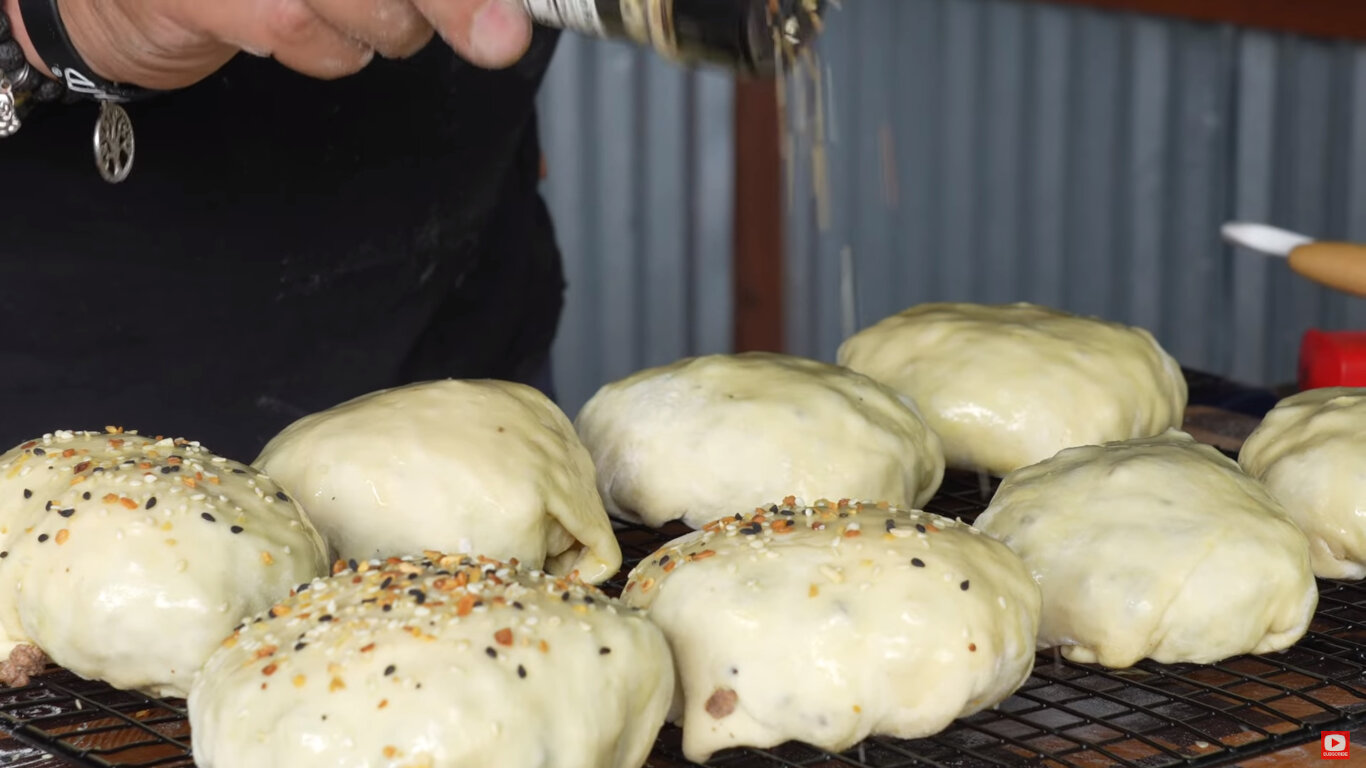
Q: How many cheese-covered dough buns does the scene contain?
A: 8